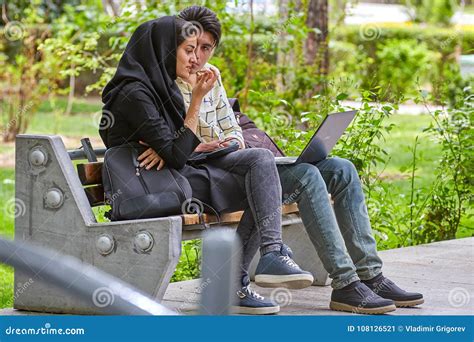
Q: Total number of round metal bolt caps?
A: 4